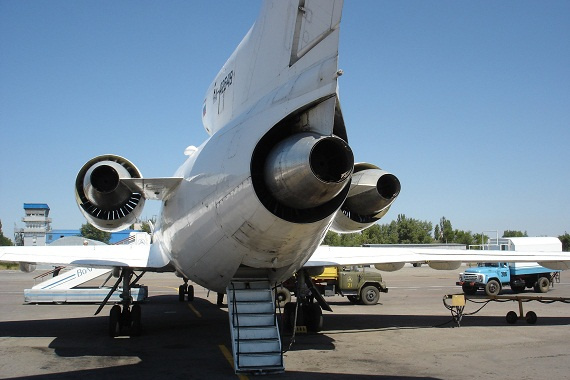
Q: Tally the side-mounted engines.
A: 2